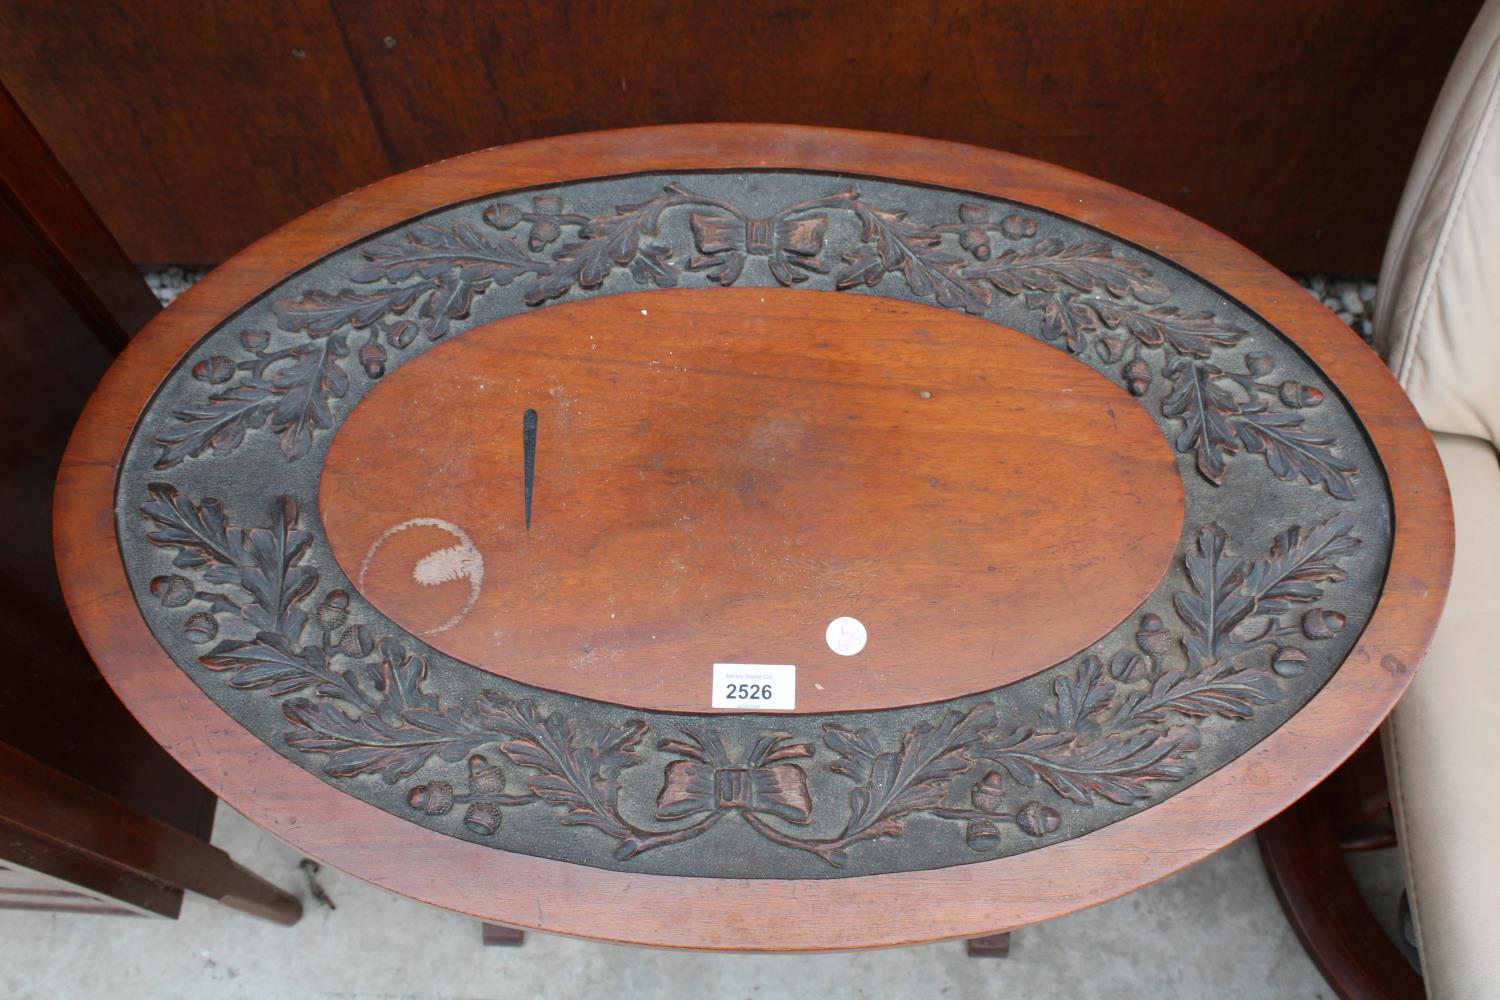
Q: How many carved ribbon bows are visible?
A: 2